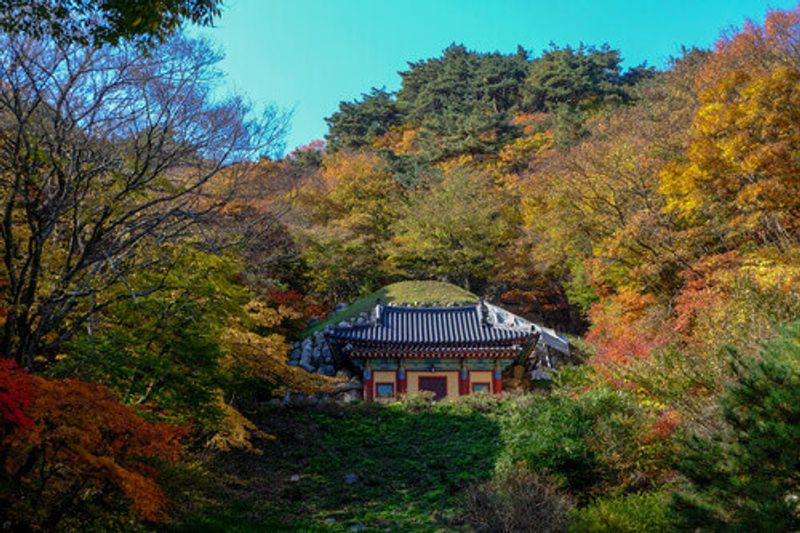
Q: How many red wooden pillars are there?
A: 4